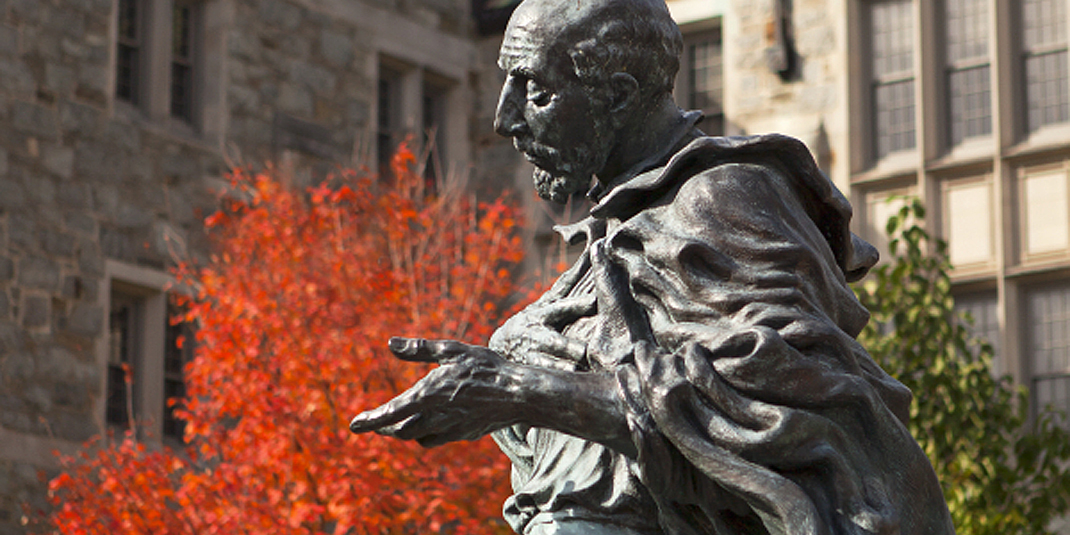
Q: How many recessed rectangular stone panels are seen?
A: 3